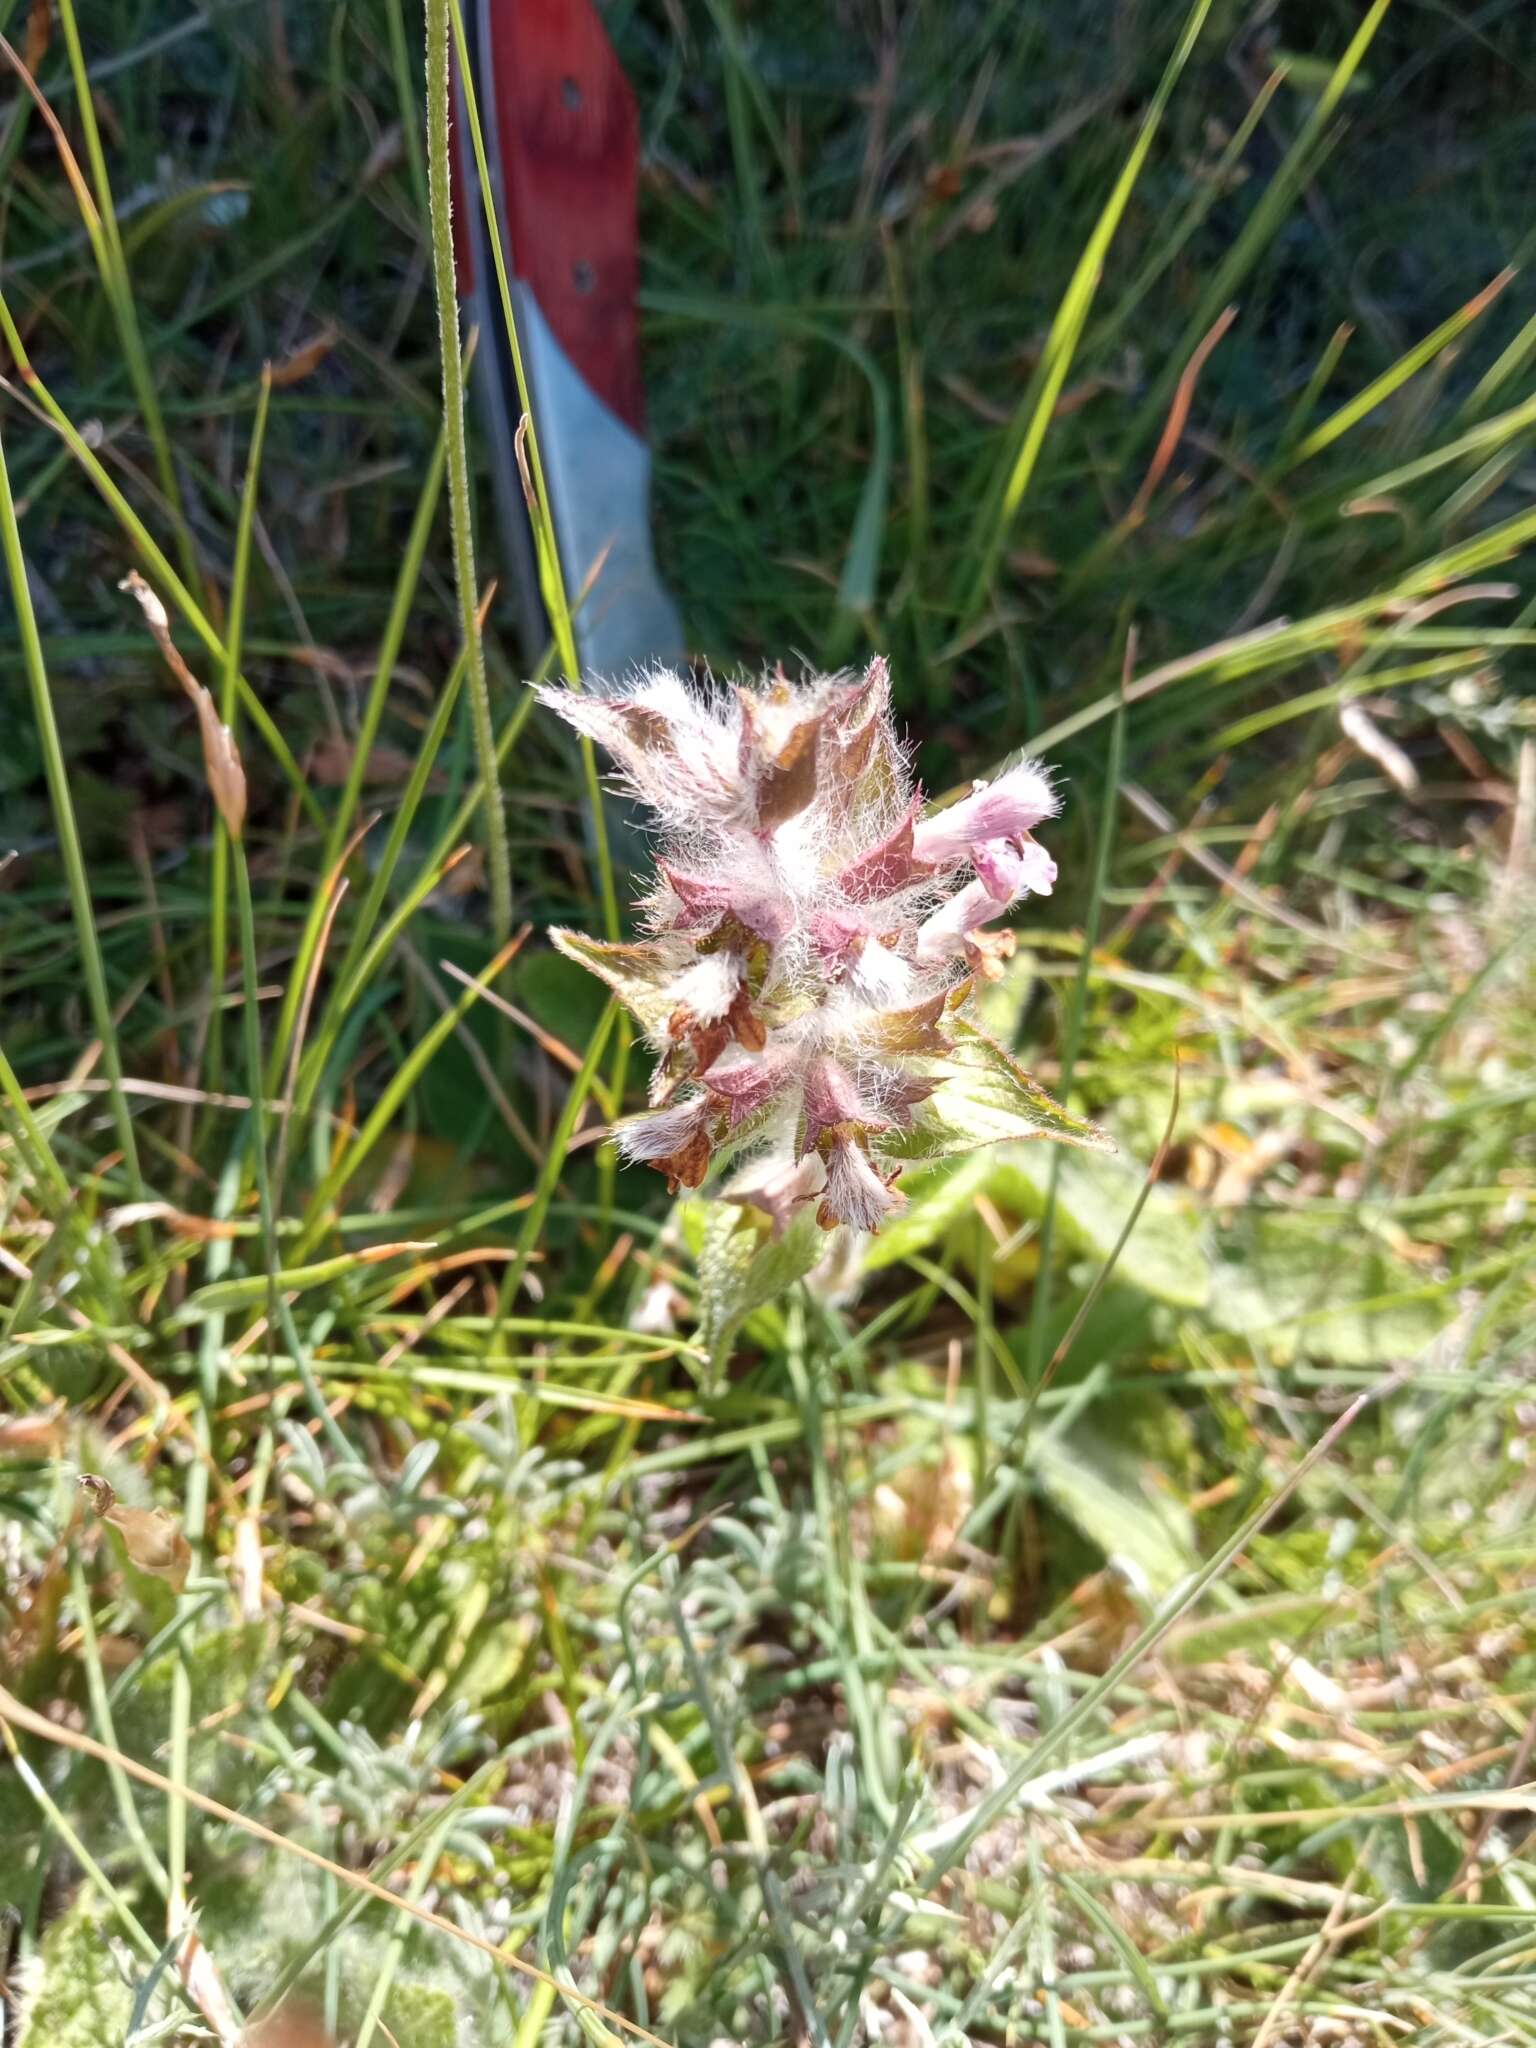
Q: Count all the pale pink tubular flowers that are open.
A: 2